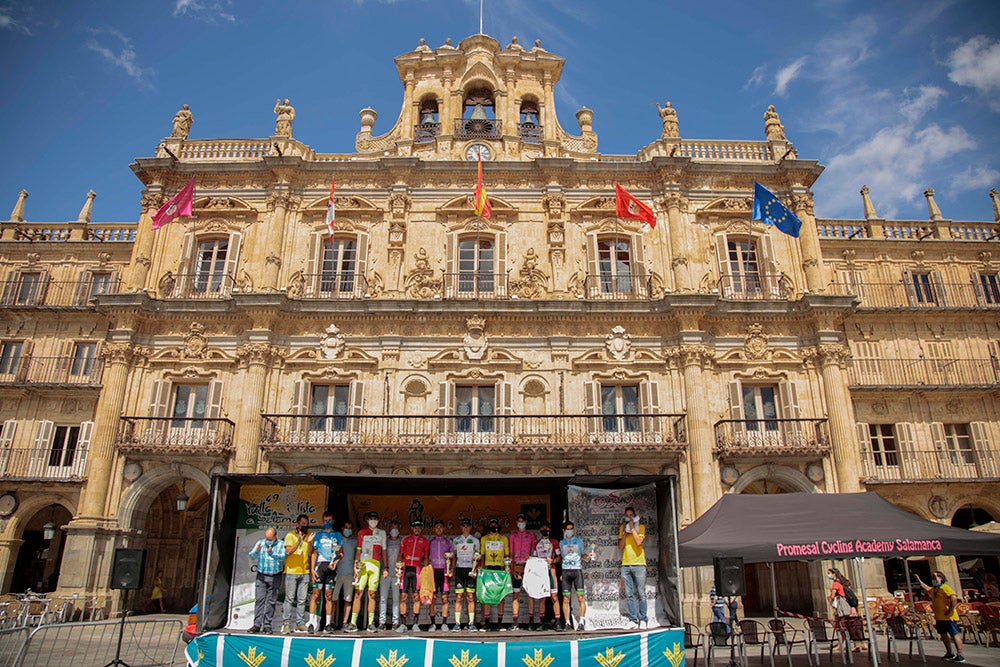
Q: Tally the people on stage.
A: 14